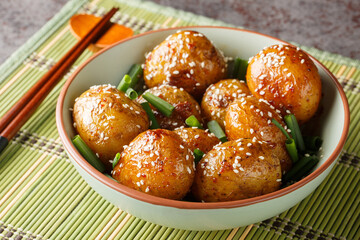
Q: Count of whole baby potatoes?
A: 9